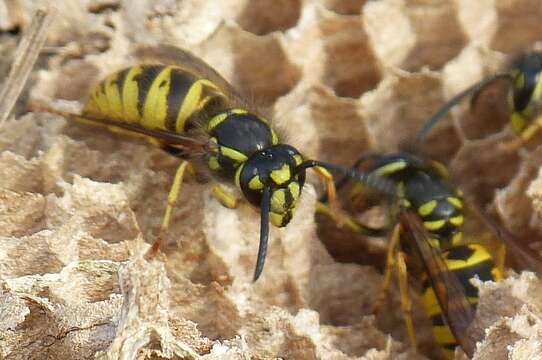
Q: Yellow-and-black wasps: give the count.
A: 3